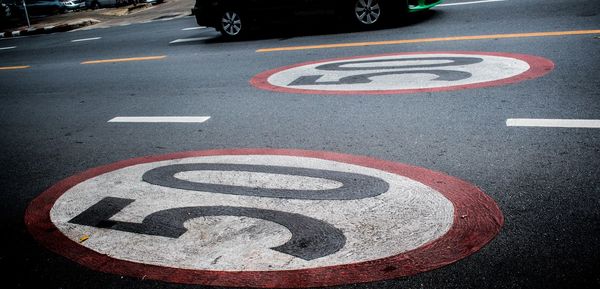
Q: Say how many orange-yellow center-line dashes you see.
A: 3